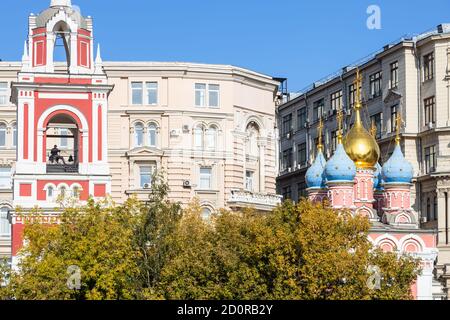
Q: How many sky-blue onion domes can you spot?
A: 4